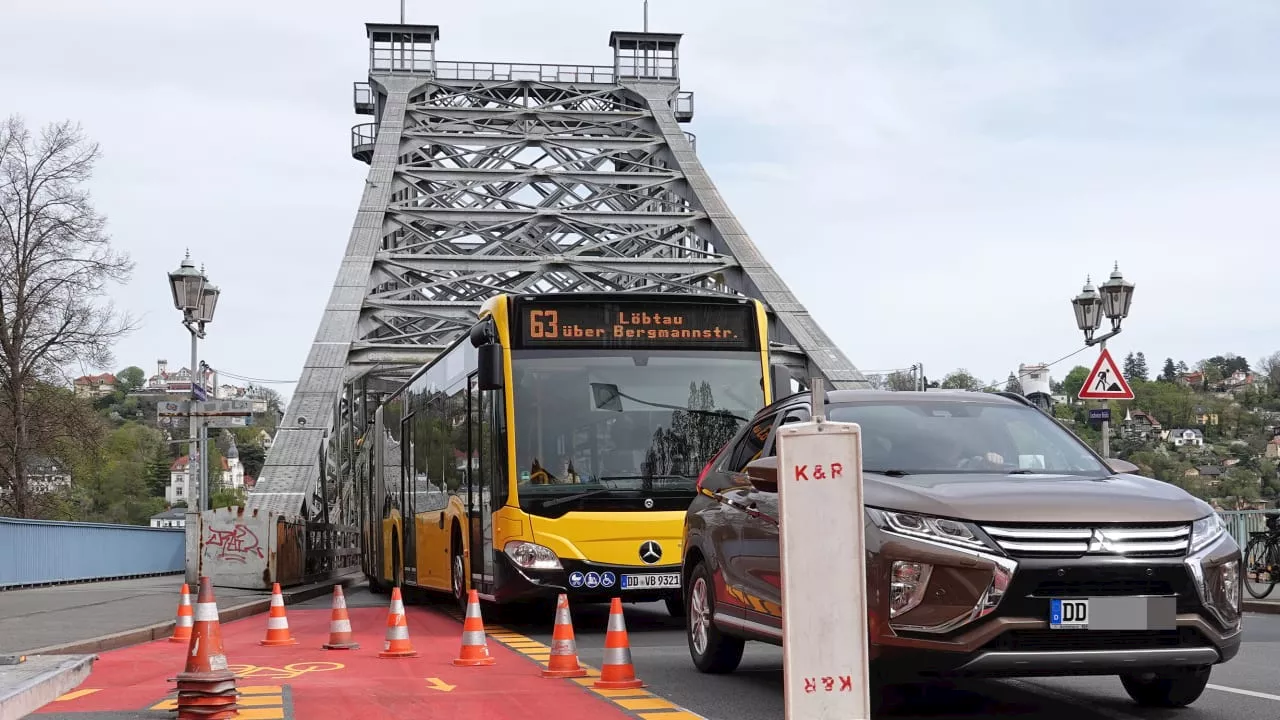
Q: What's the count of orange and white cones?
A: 8